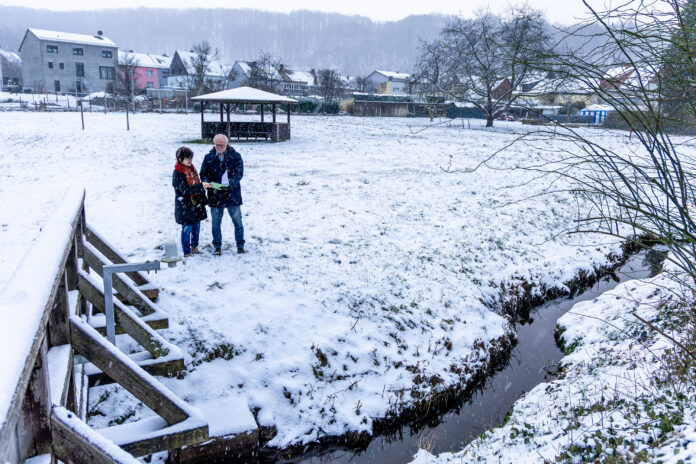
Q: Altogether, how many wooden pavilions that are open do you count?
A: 1